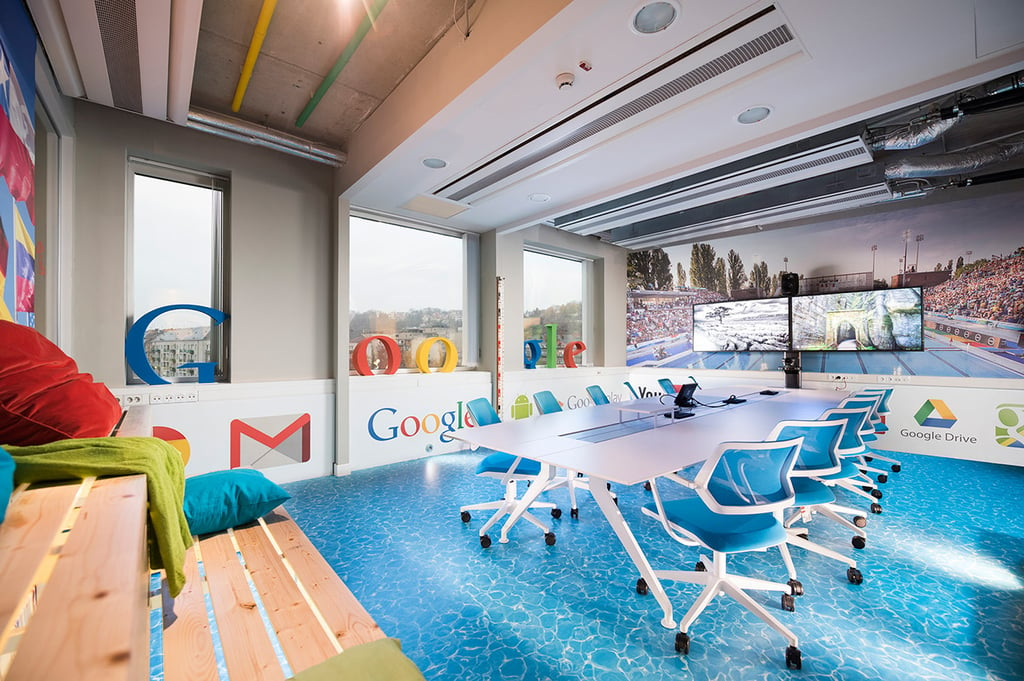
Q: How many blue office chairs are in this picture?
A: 12